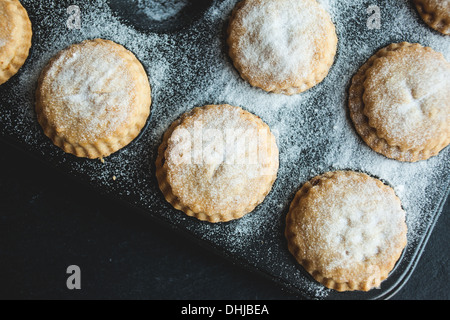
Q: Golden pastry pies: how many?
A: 7